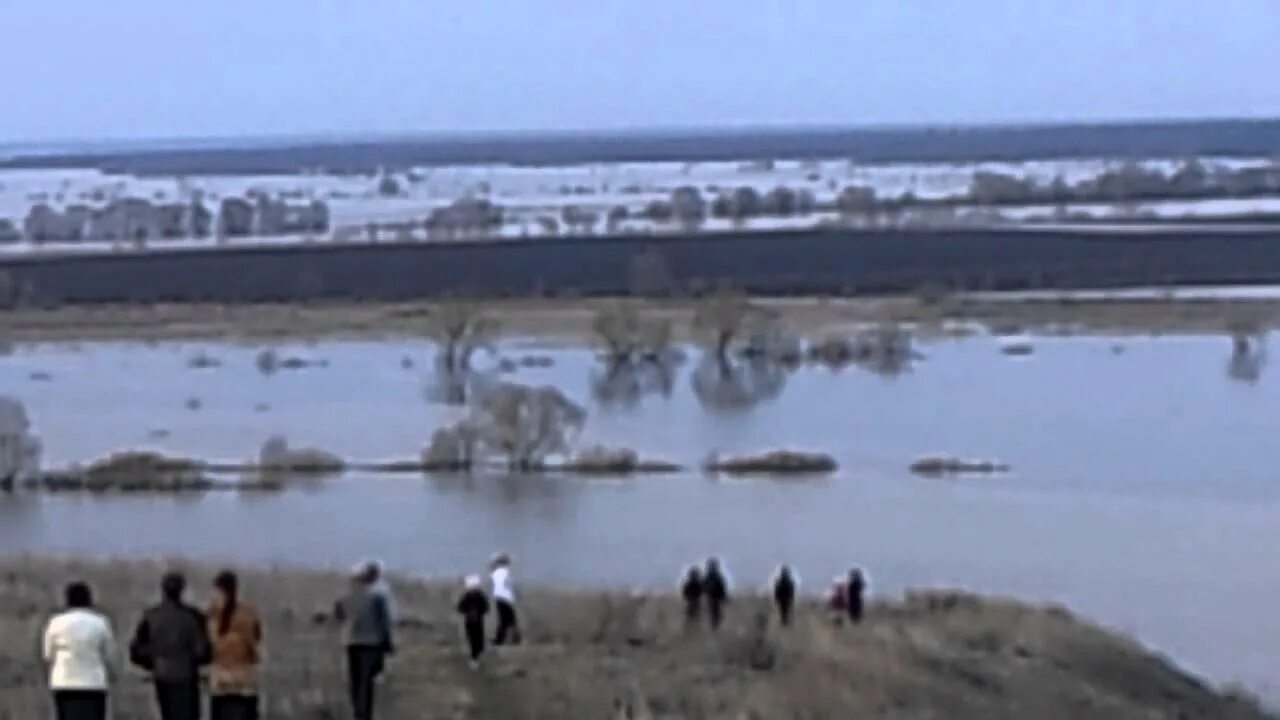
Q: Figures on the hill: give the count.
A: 11